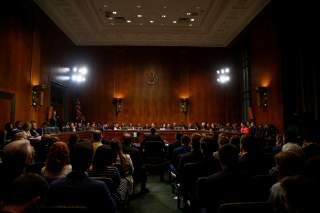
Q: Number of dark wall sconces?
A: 4